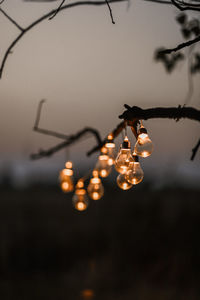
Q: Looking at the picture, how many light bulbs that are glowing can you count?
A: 9